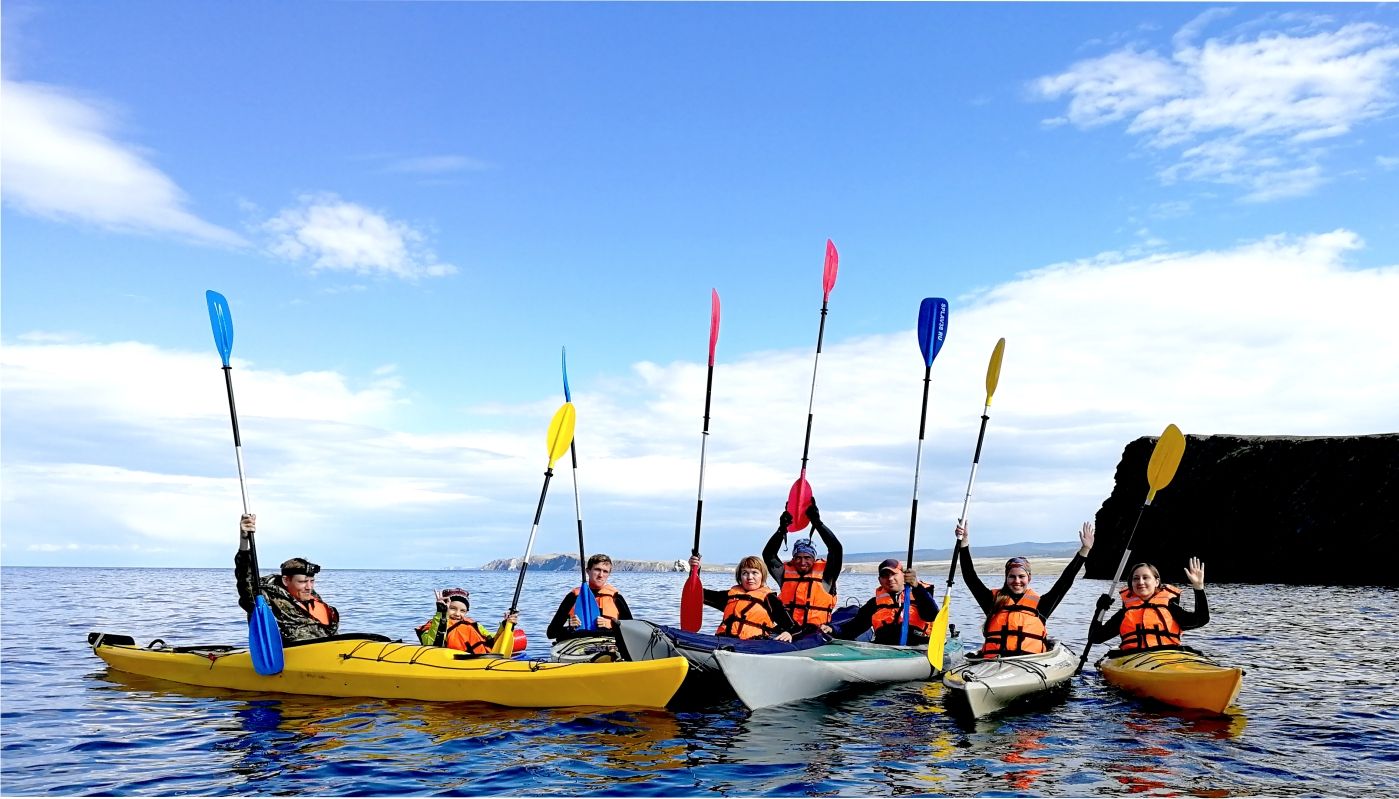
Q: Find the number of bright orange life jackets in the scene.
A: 8